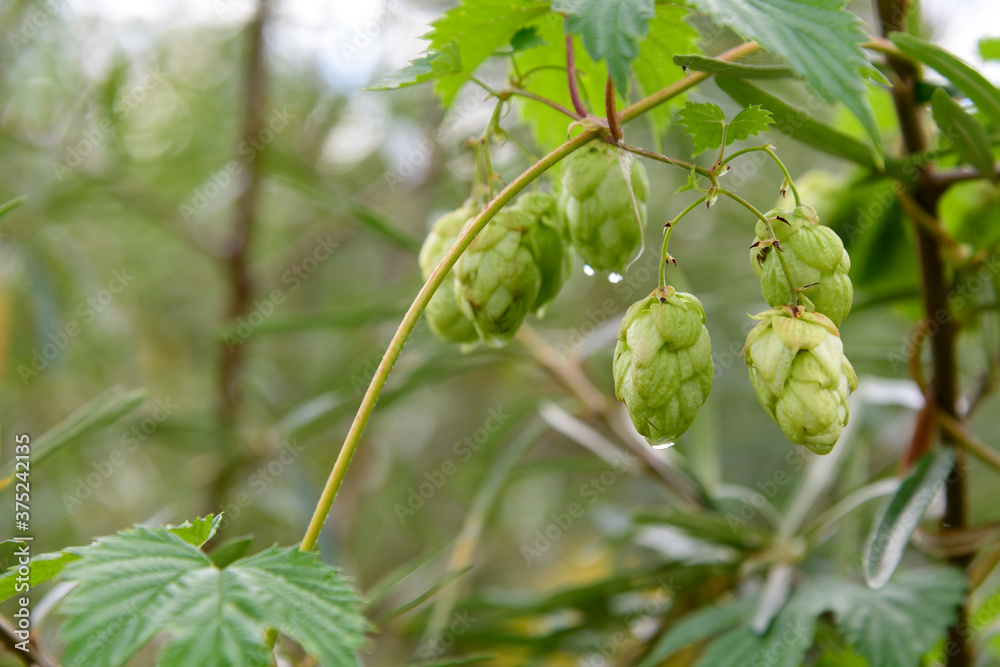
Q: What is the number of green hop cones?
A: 7